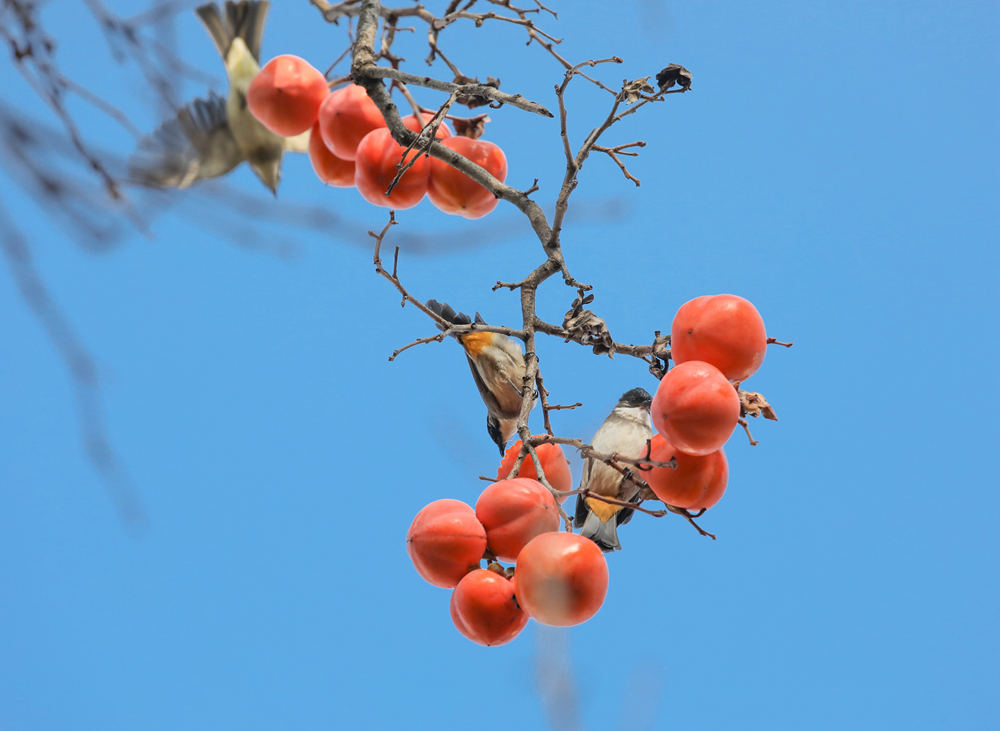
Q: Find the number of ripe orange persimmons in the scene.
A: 14